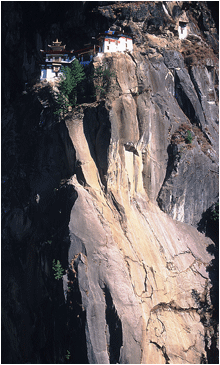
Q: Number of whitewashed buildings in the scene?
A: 3